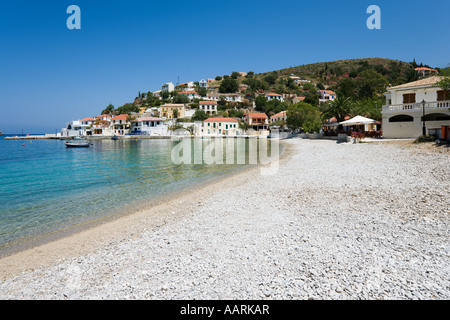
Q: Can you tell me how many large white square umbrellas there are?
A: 1